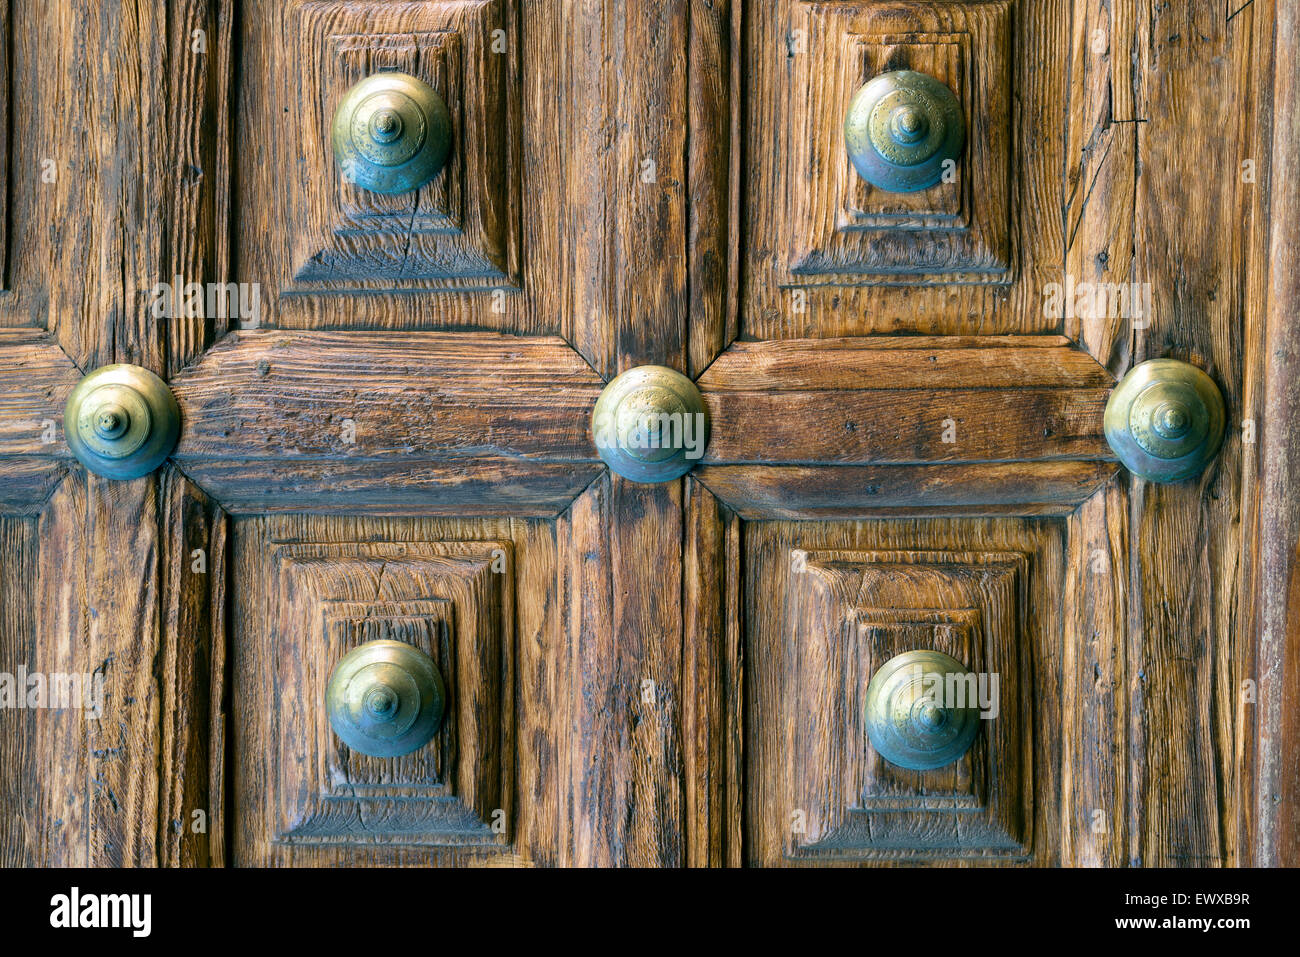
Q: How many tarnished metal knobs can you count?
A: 7